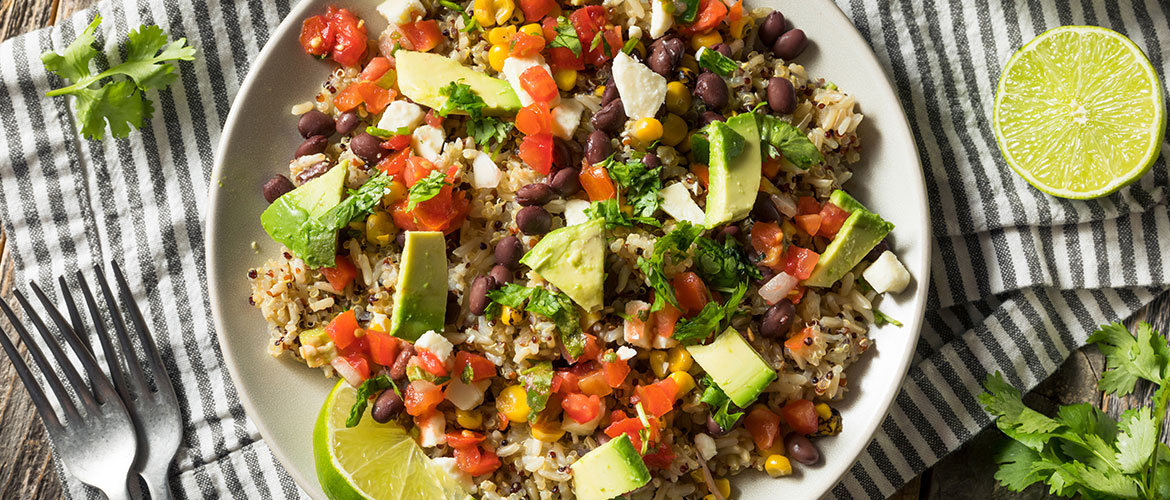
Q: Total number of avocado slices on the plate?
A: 8